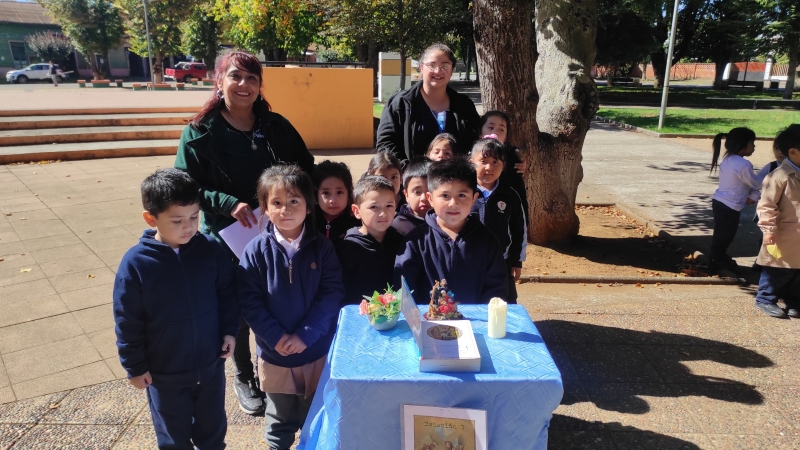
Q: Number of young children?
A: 13